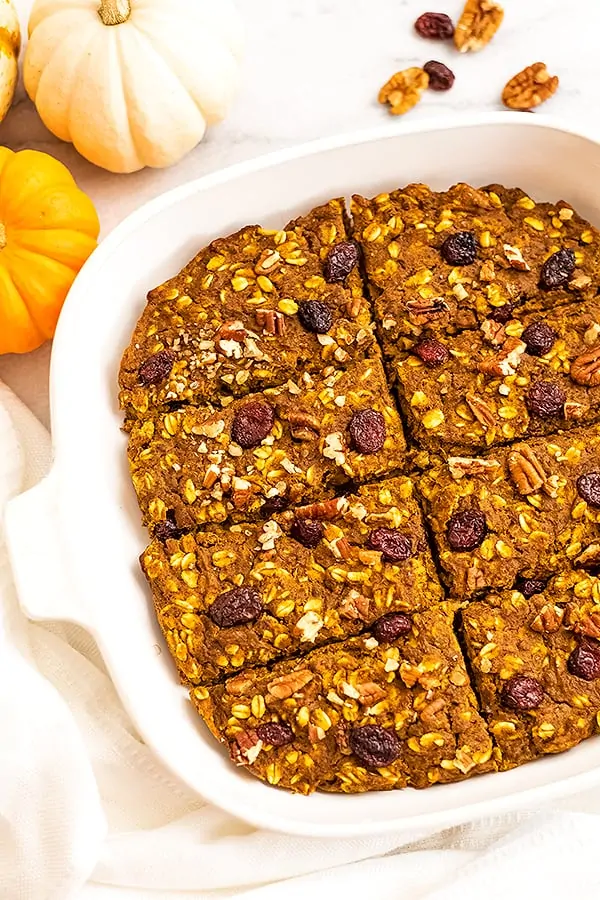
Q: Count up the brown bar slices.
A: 8